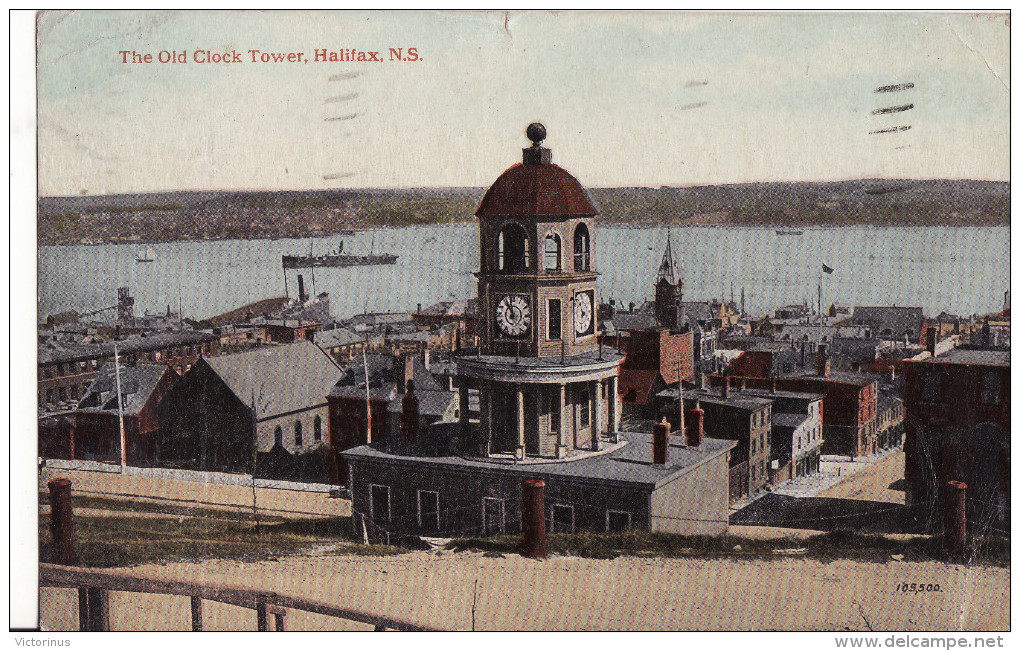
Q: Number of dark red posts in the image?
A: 3